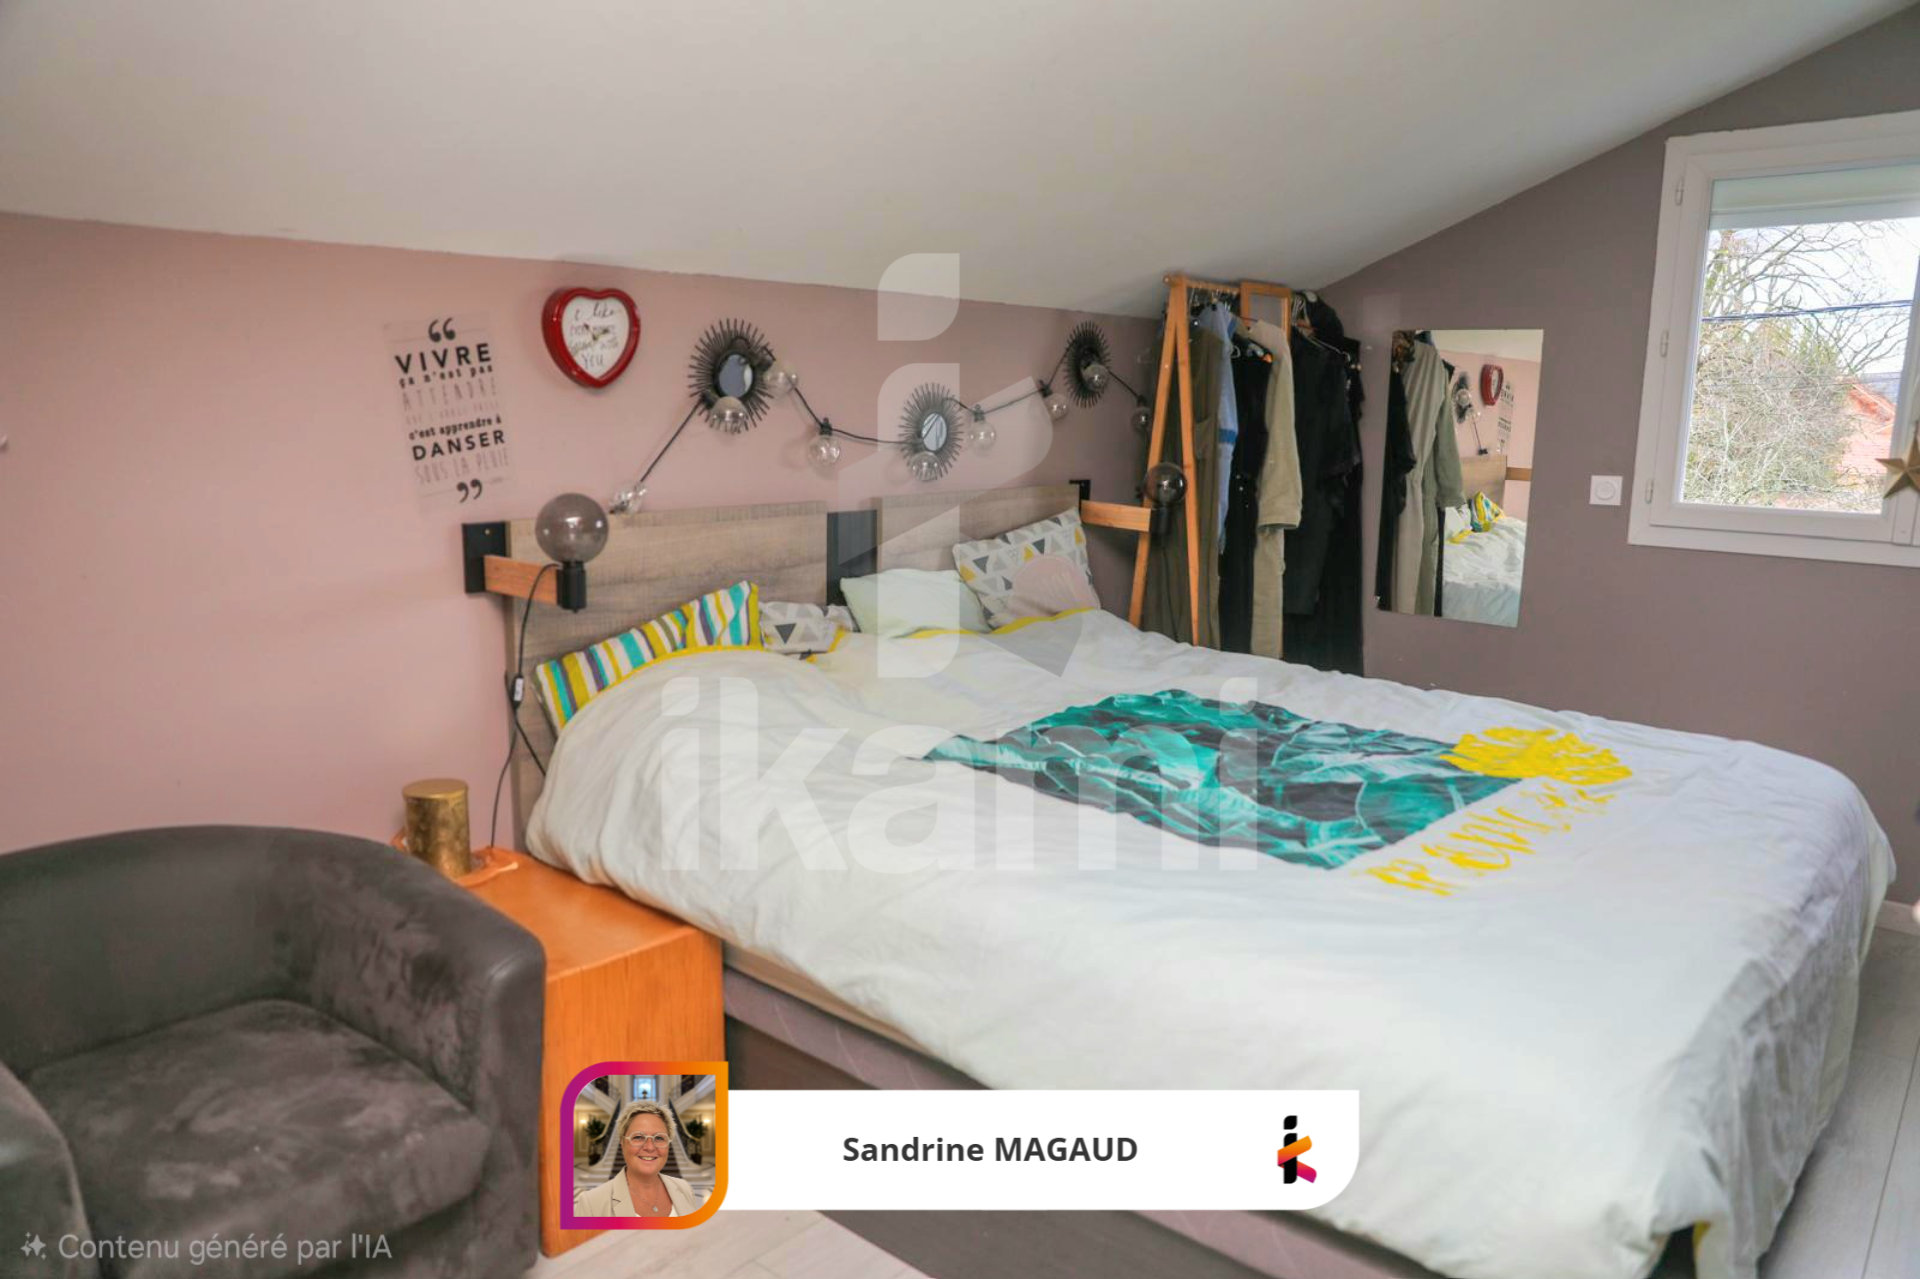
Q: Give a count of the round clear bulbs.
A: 9